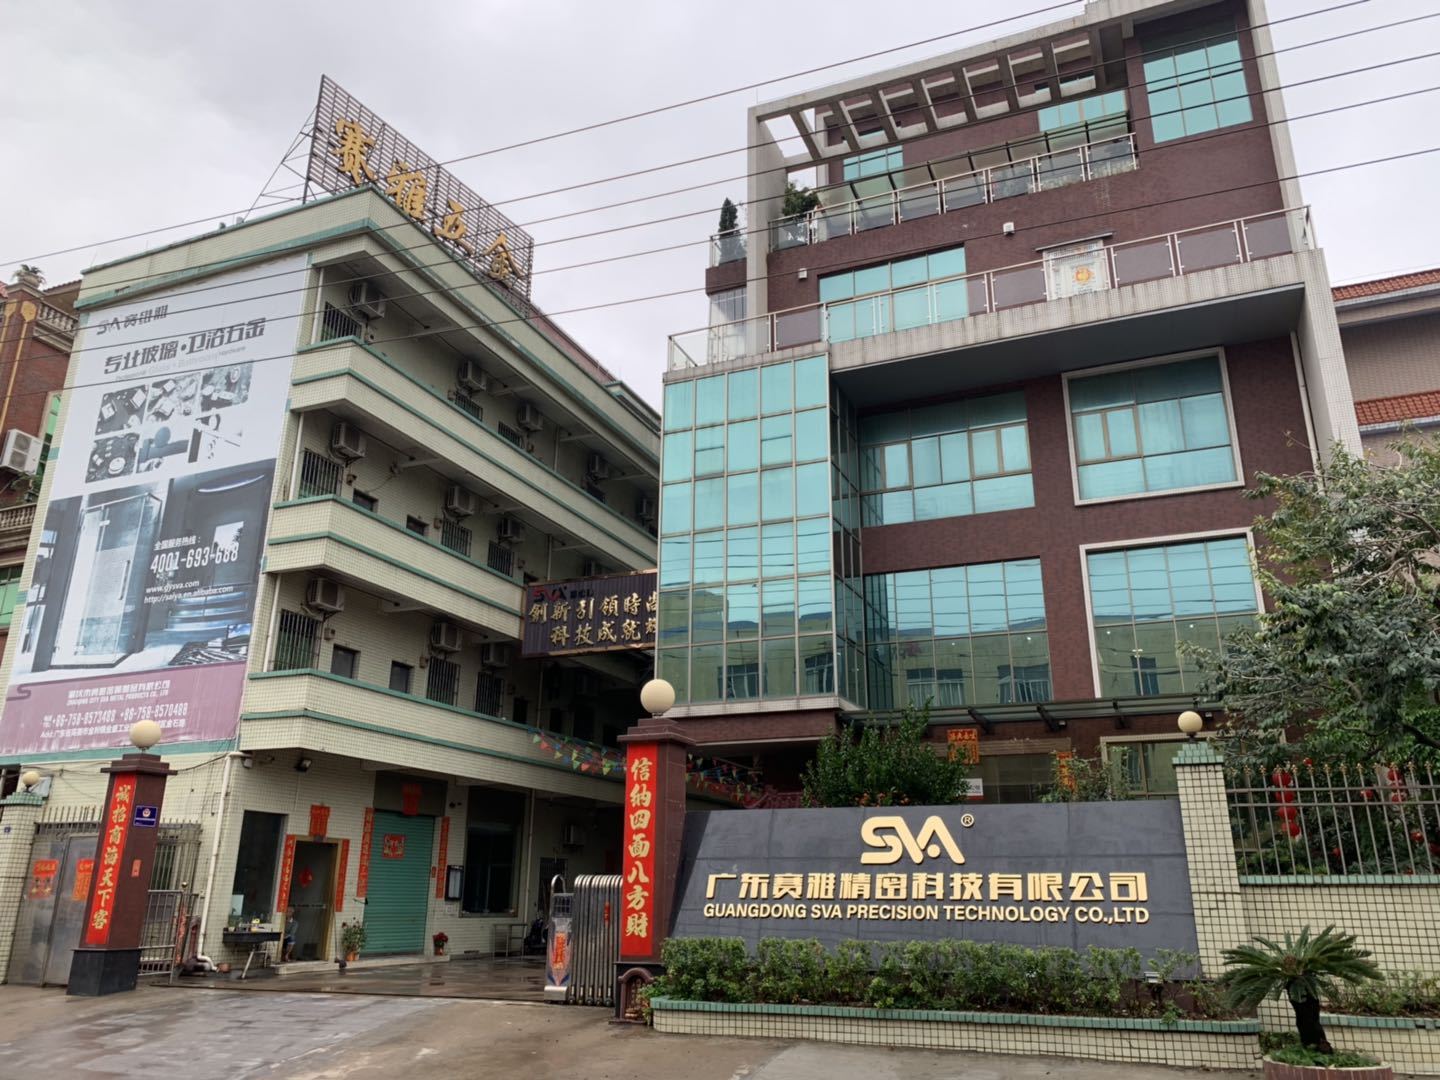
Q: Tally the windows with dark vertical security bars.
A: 9